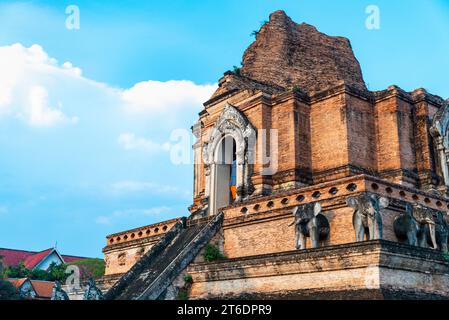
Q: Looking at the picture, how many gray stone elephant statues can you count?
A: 4